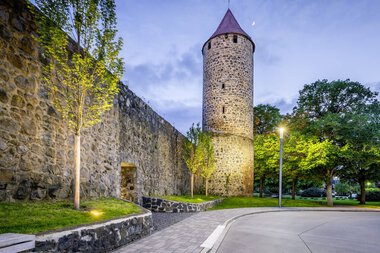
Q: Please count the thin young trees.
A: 3